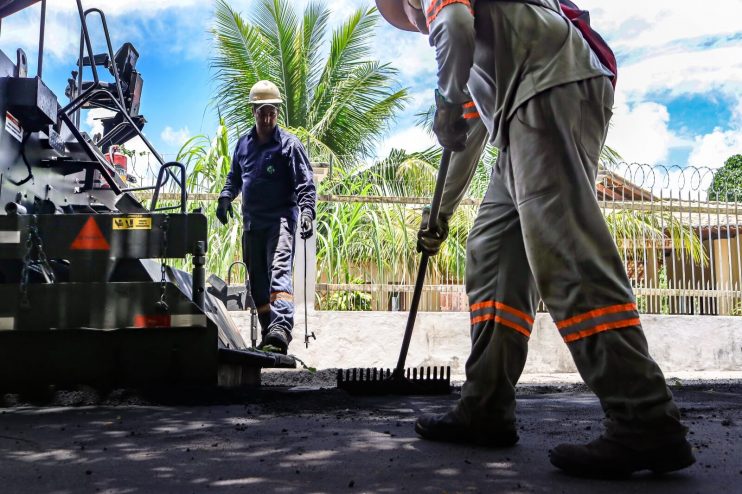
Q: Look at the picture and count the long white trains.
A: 0